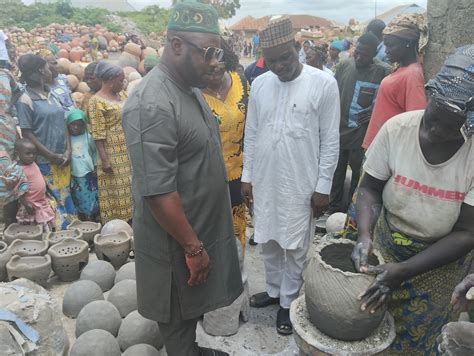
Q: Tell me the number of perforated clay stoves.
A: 7